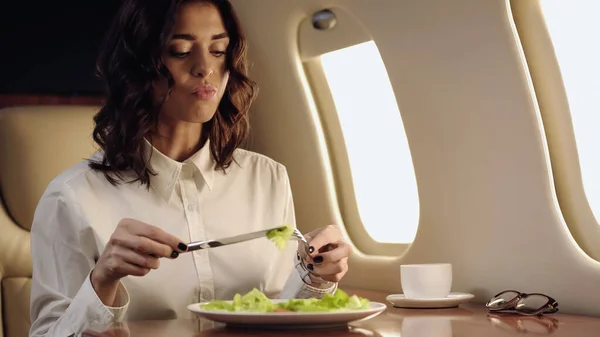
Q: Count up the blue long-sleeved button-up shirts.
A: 0